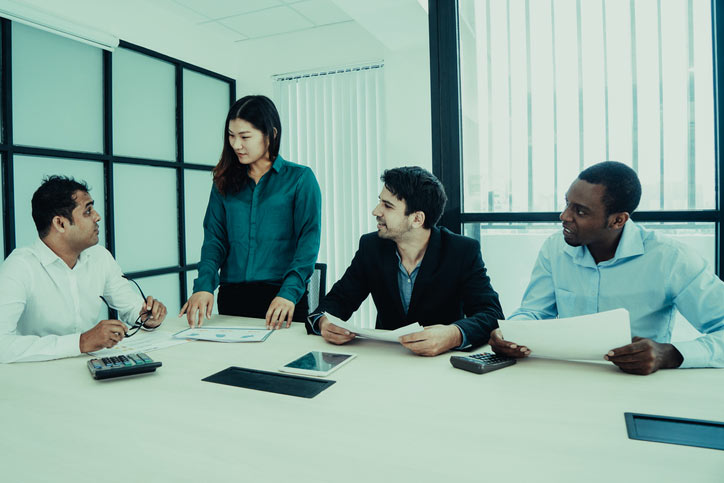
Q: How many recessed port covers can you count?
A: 2